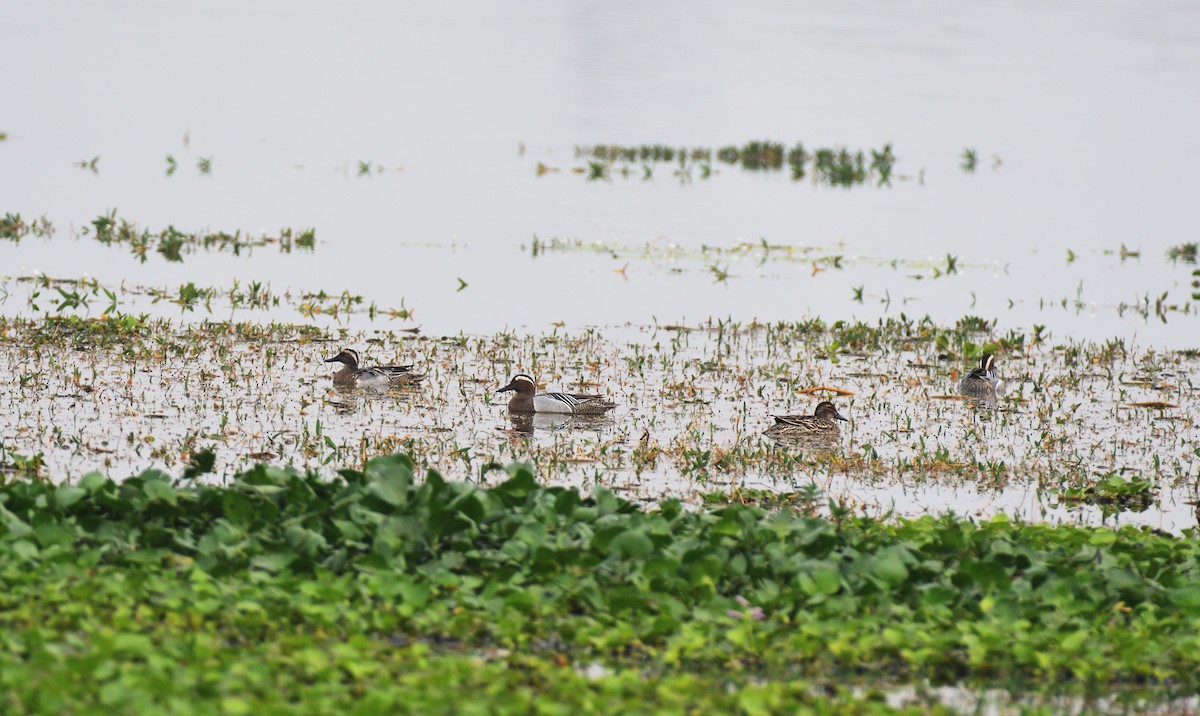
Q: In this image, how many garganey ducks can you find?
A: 4